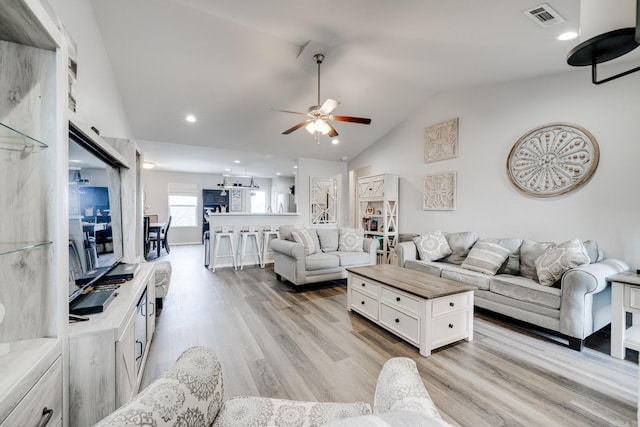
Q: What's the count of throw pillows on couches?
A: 5